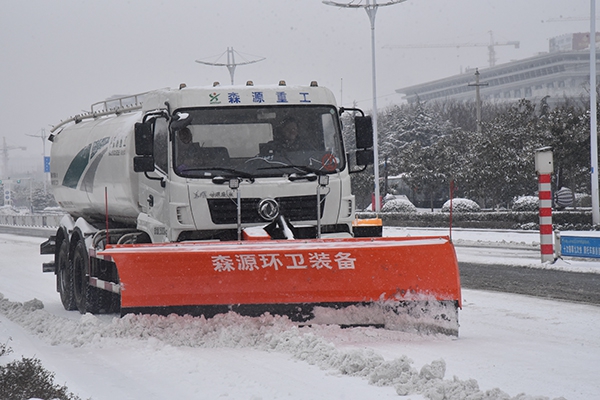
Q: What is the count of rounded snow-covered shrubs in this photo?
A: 3